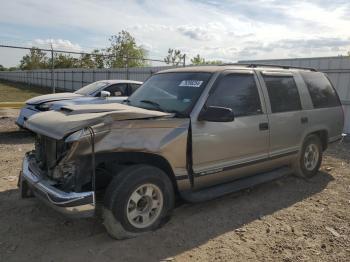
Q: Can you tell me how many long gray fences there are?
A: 1